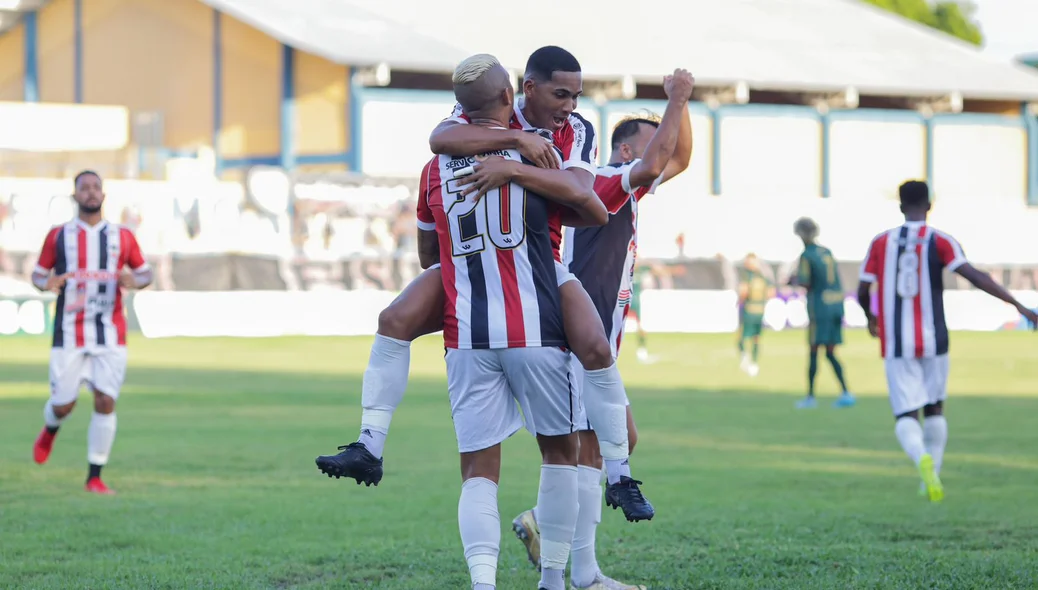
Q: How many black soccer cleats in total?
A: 2